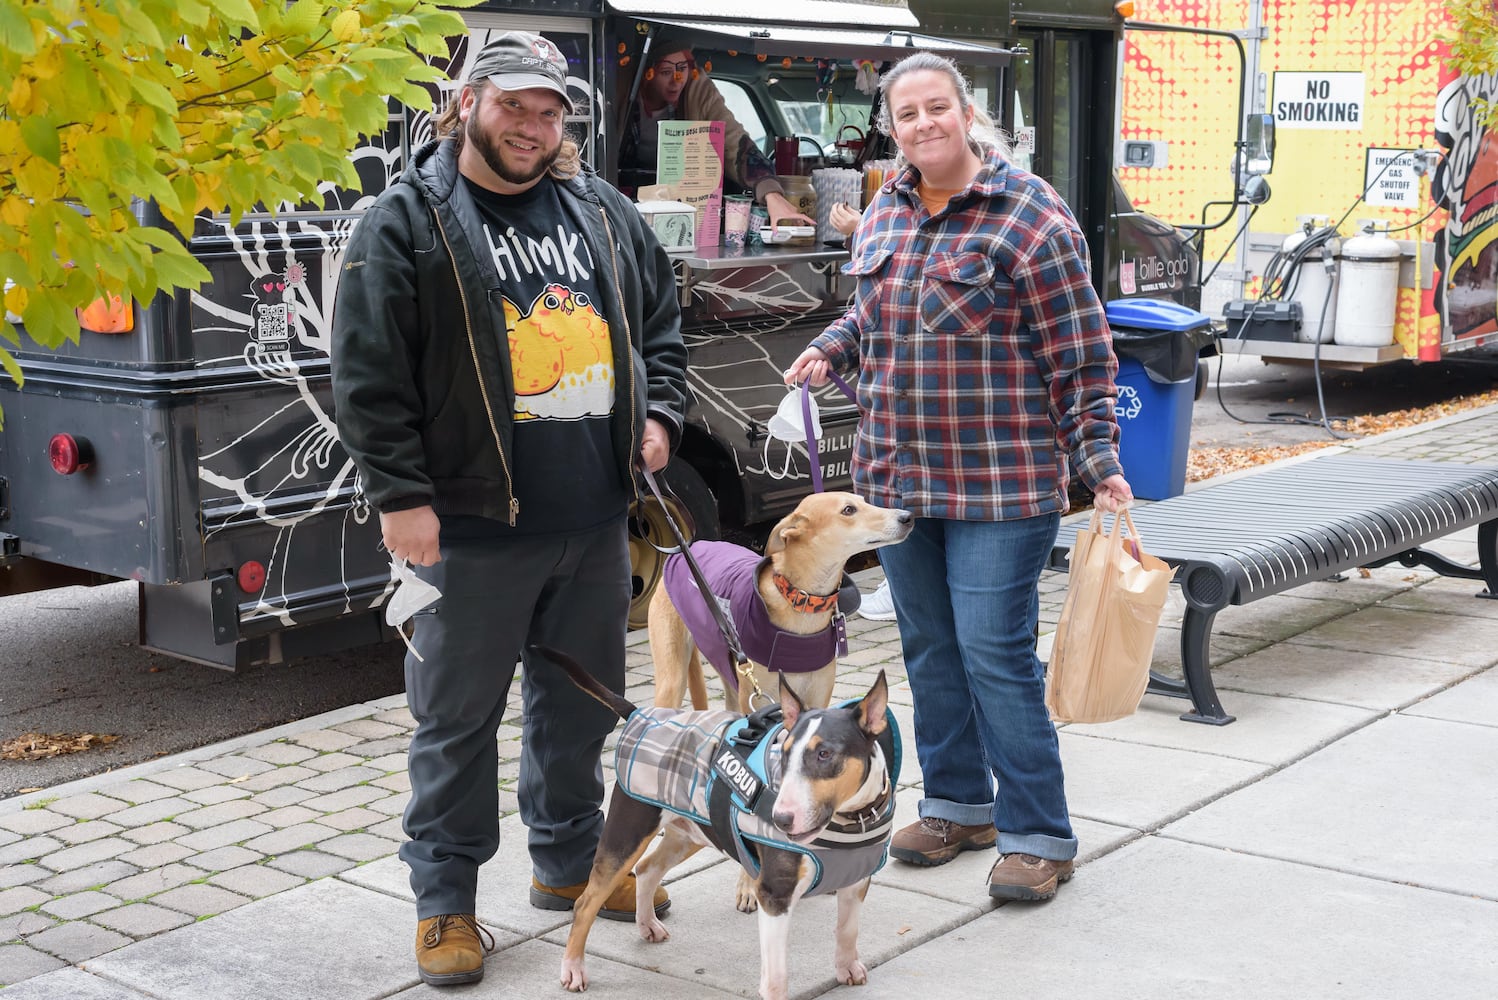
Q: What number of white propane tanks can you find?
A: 2